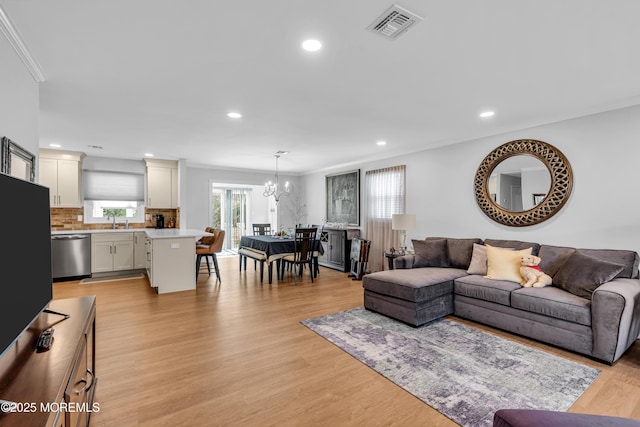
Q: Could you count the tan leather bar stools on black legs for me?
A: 2